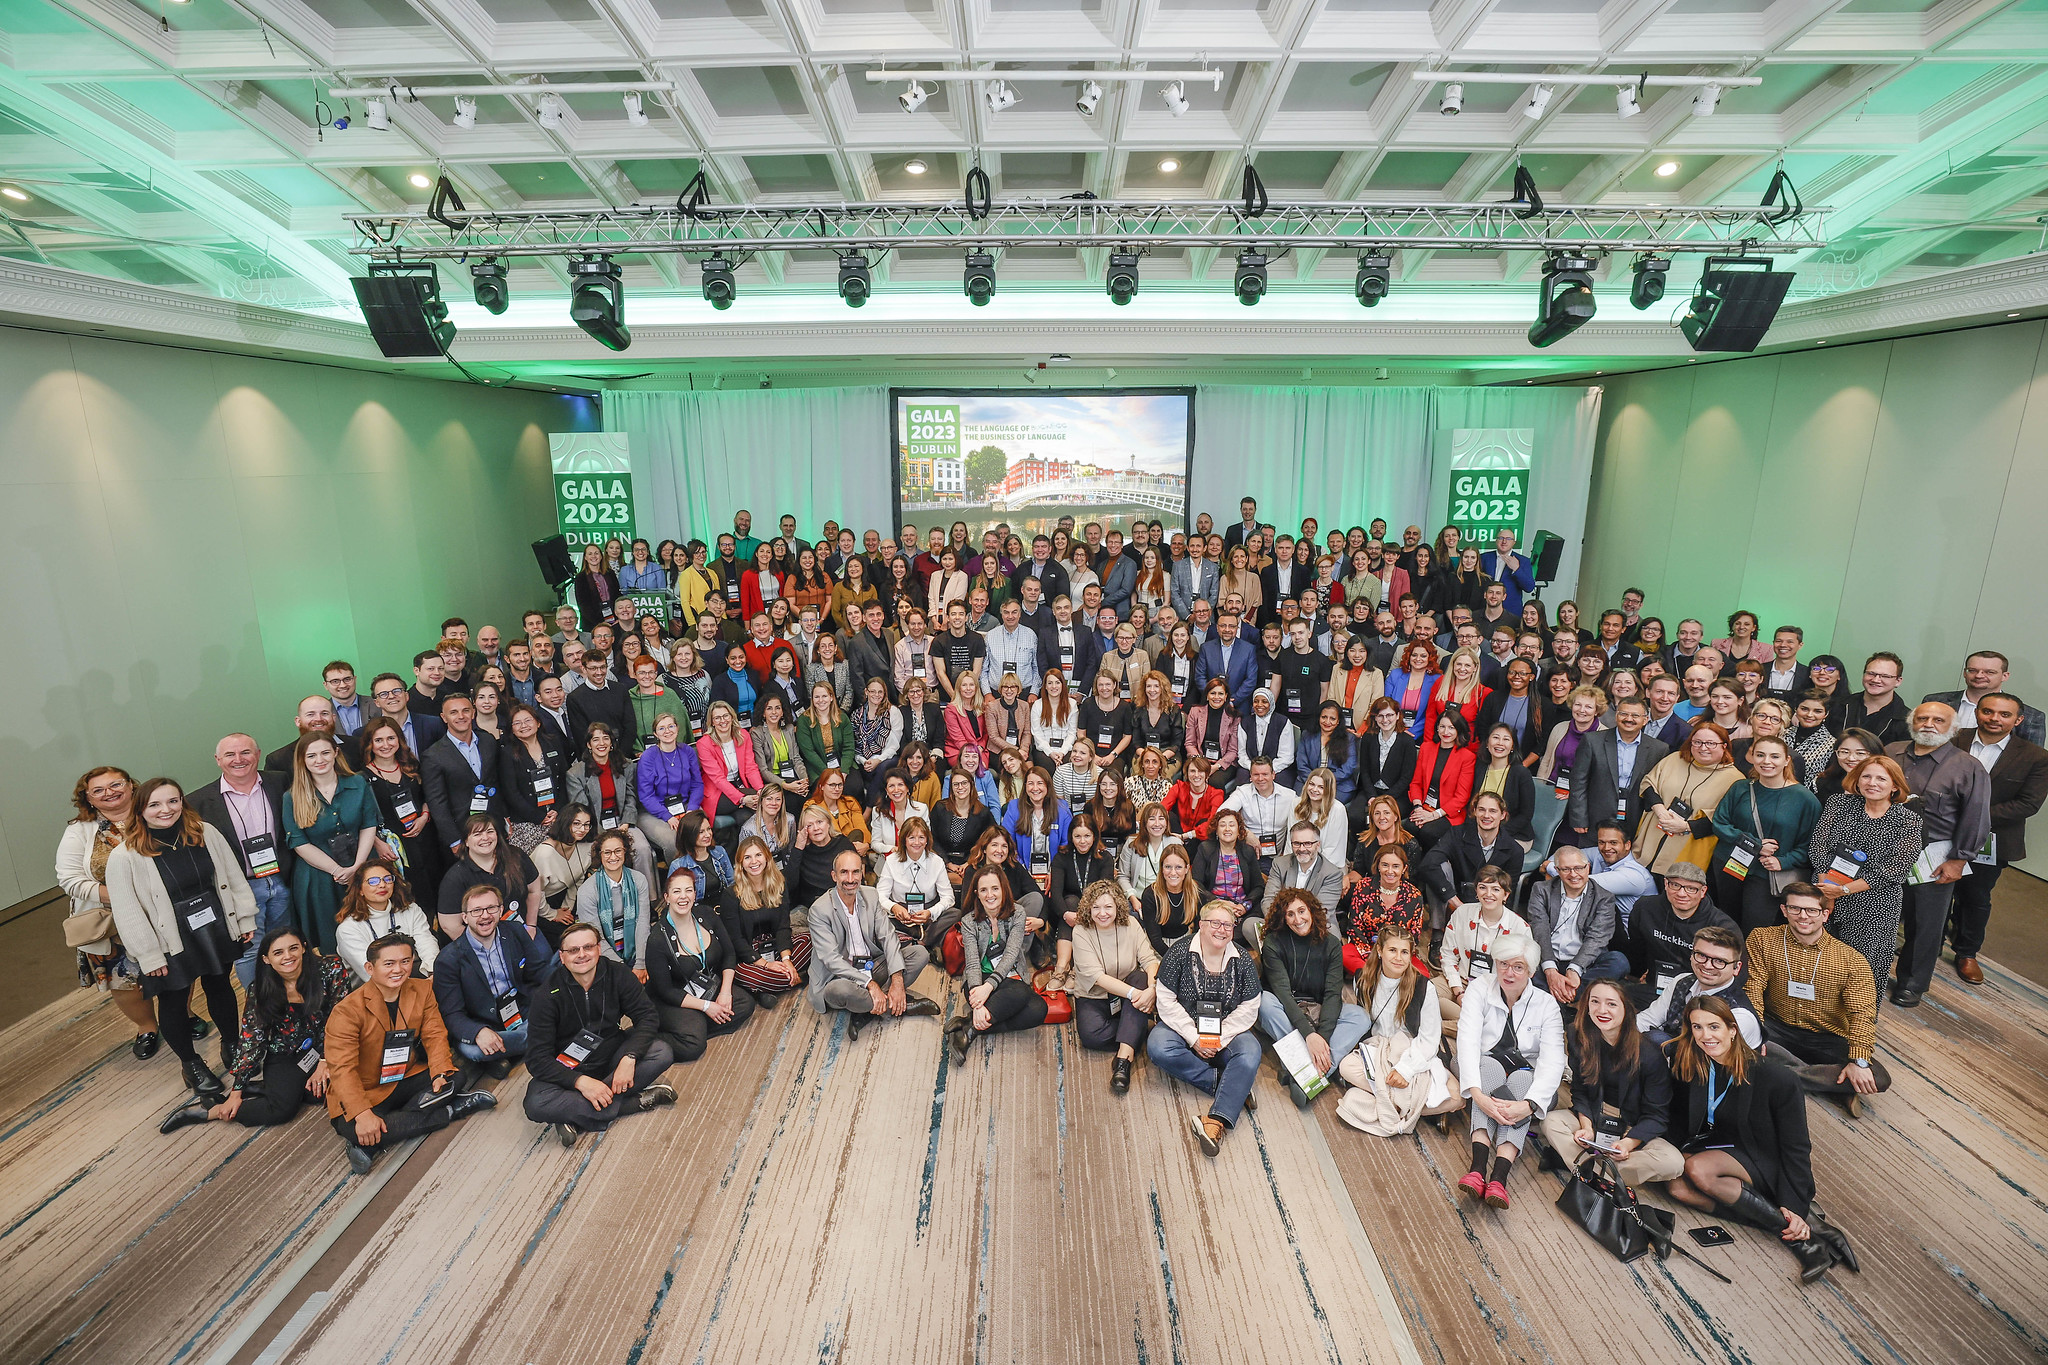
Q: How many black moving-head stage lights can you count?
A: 10